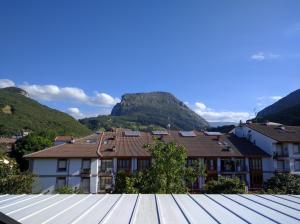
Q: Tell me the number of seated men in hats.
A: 0